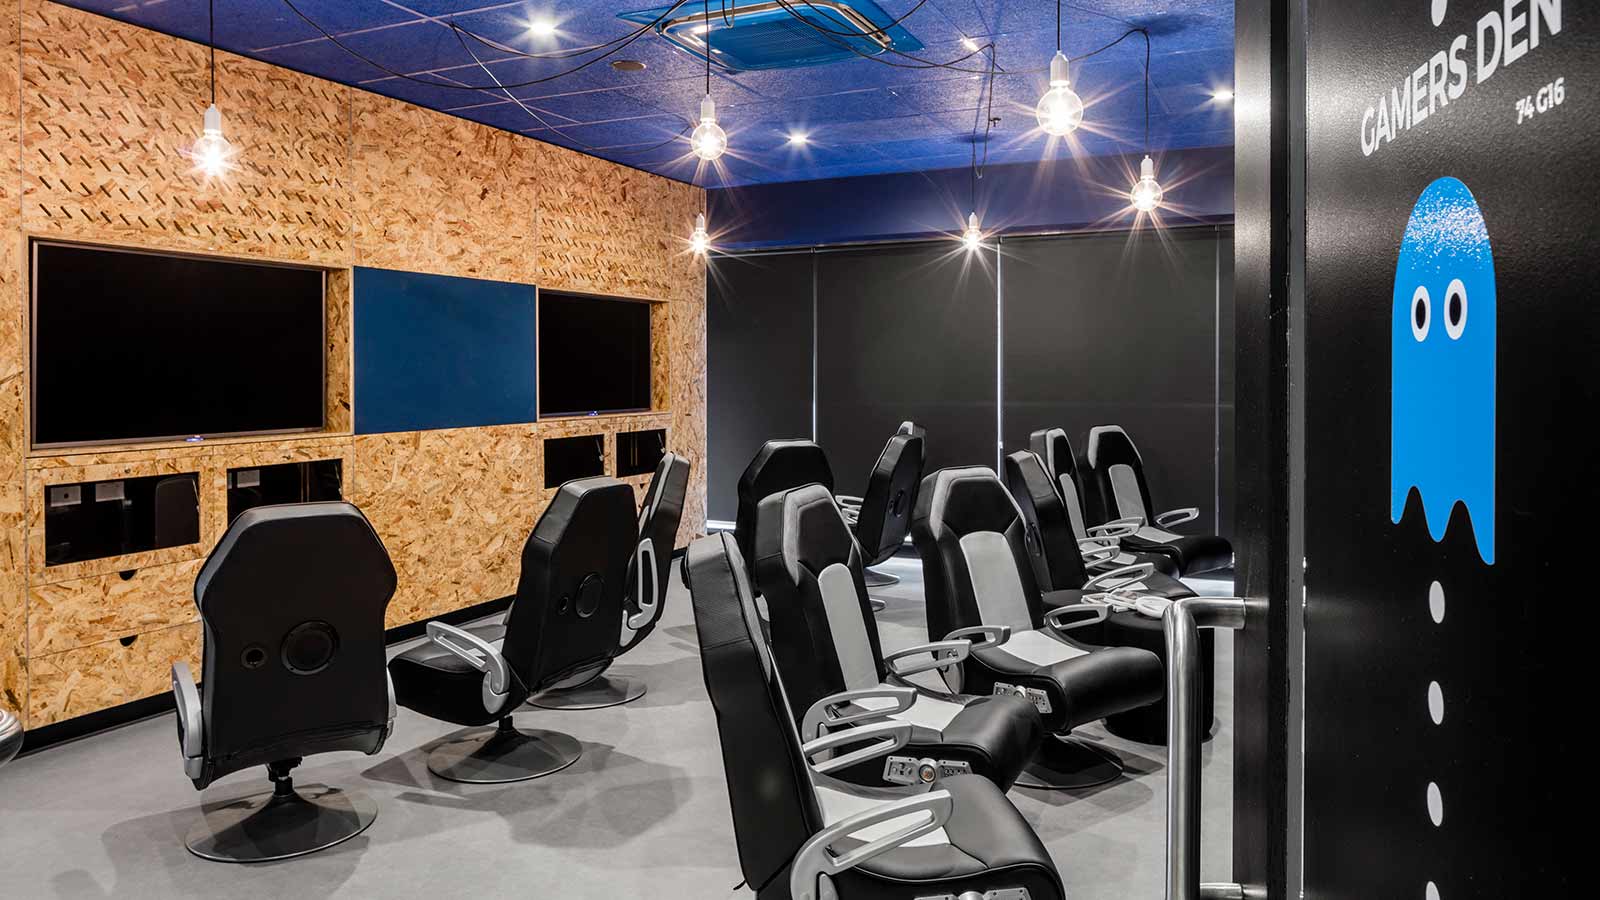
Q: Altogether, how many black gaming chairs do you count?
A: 12